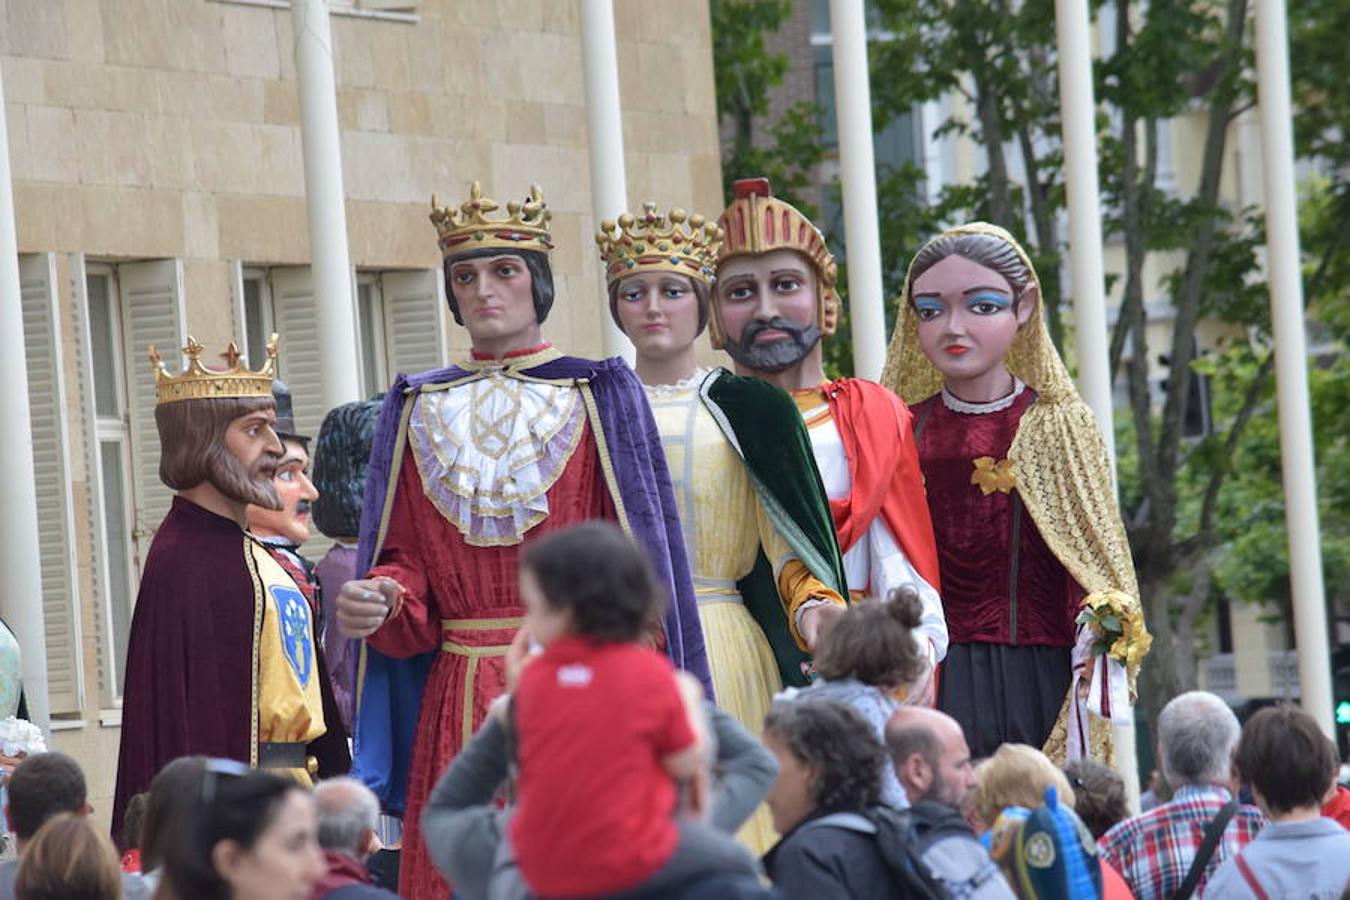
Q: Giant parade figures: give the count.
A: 7